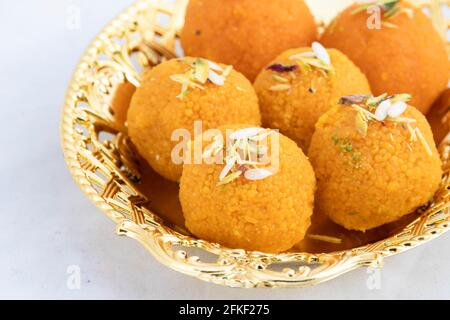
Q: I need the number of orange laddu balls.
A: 6